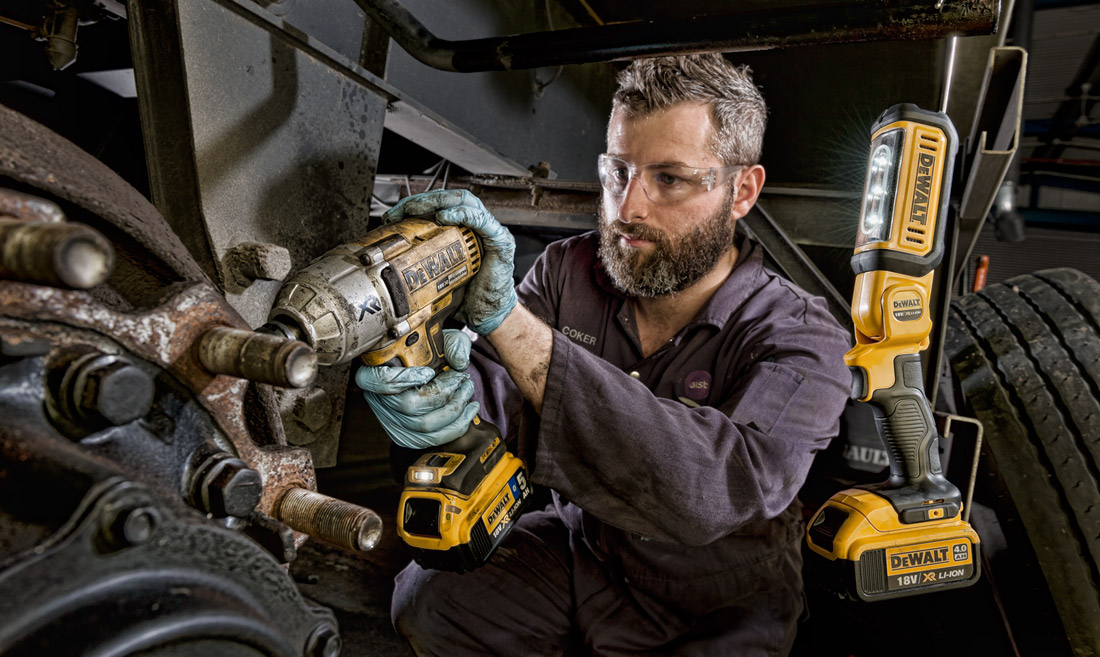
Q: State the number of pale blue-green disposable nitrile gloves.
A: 2